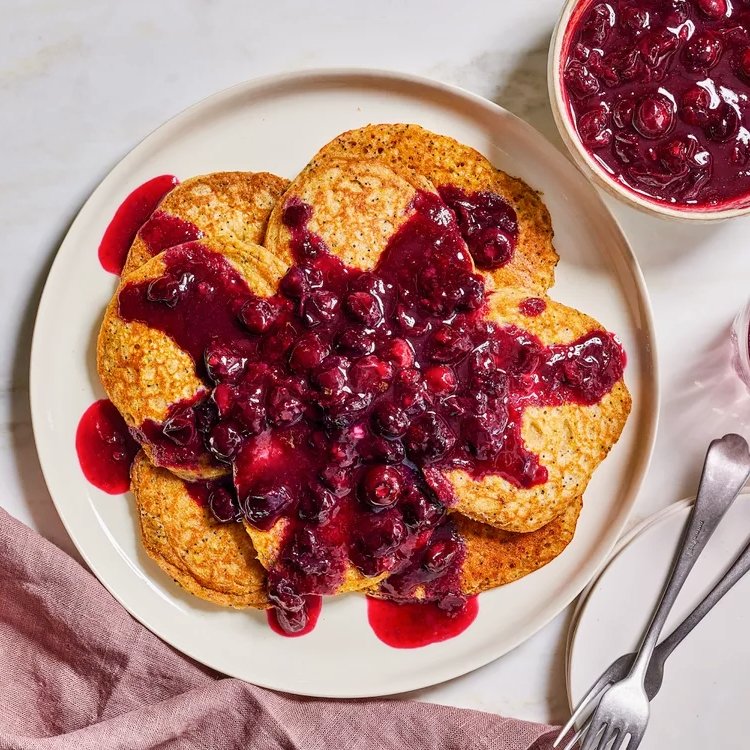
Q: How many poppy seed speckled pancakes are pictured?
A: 8